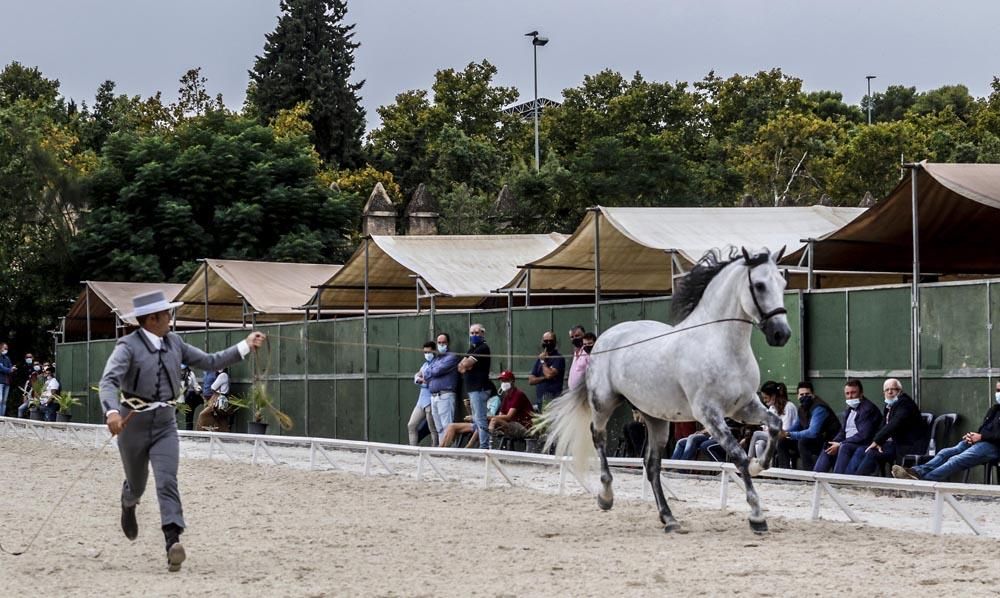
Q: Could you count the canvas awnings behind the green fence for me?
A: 5